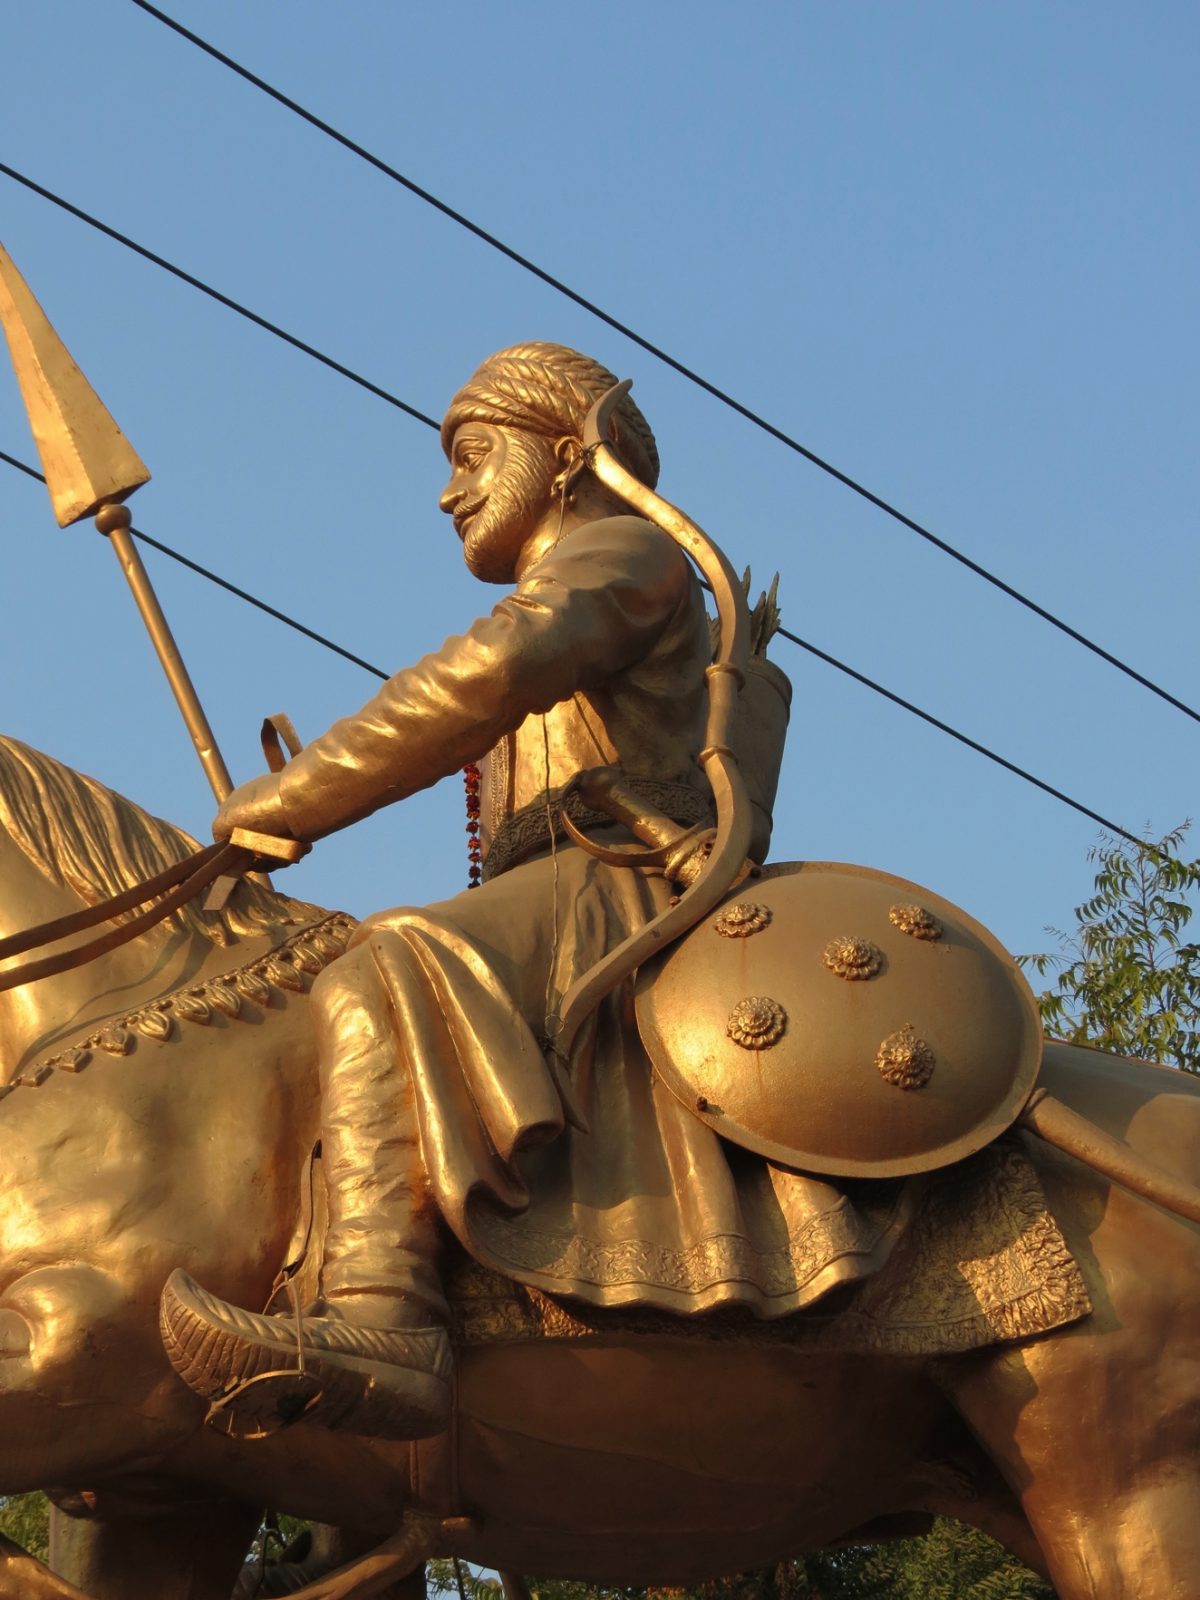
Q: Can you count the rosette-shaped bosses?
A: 5